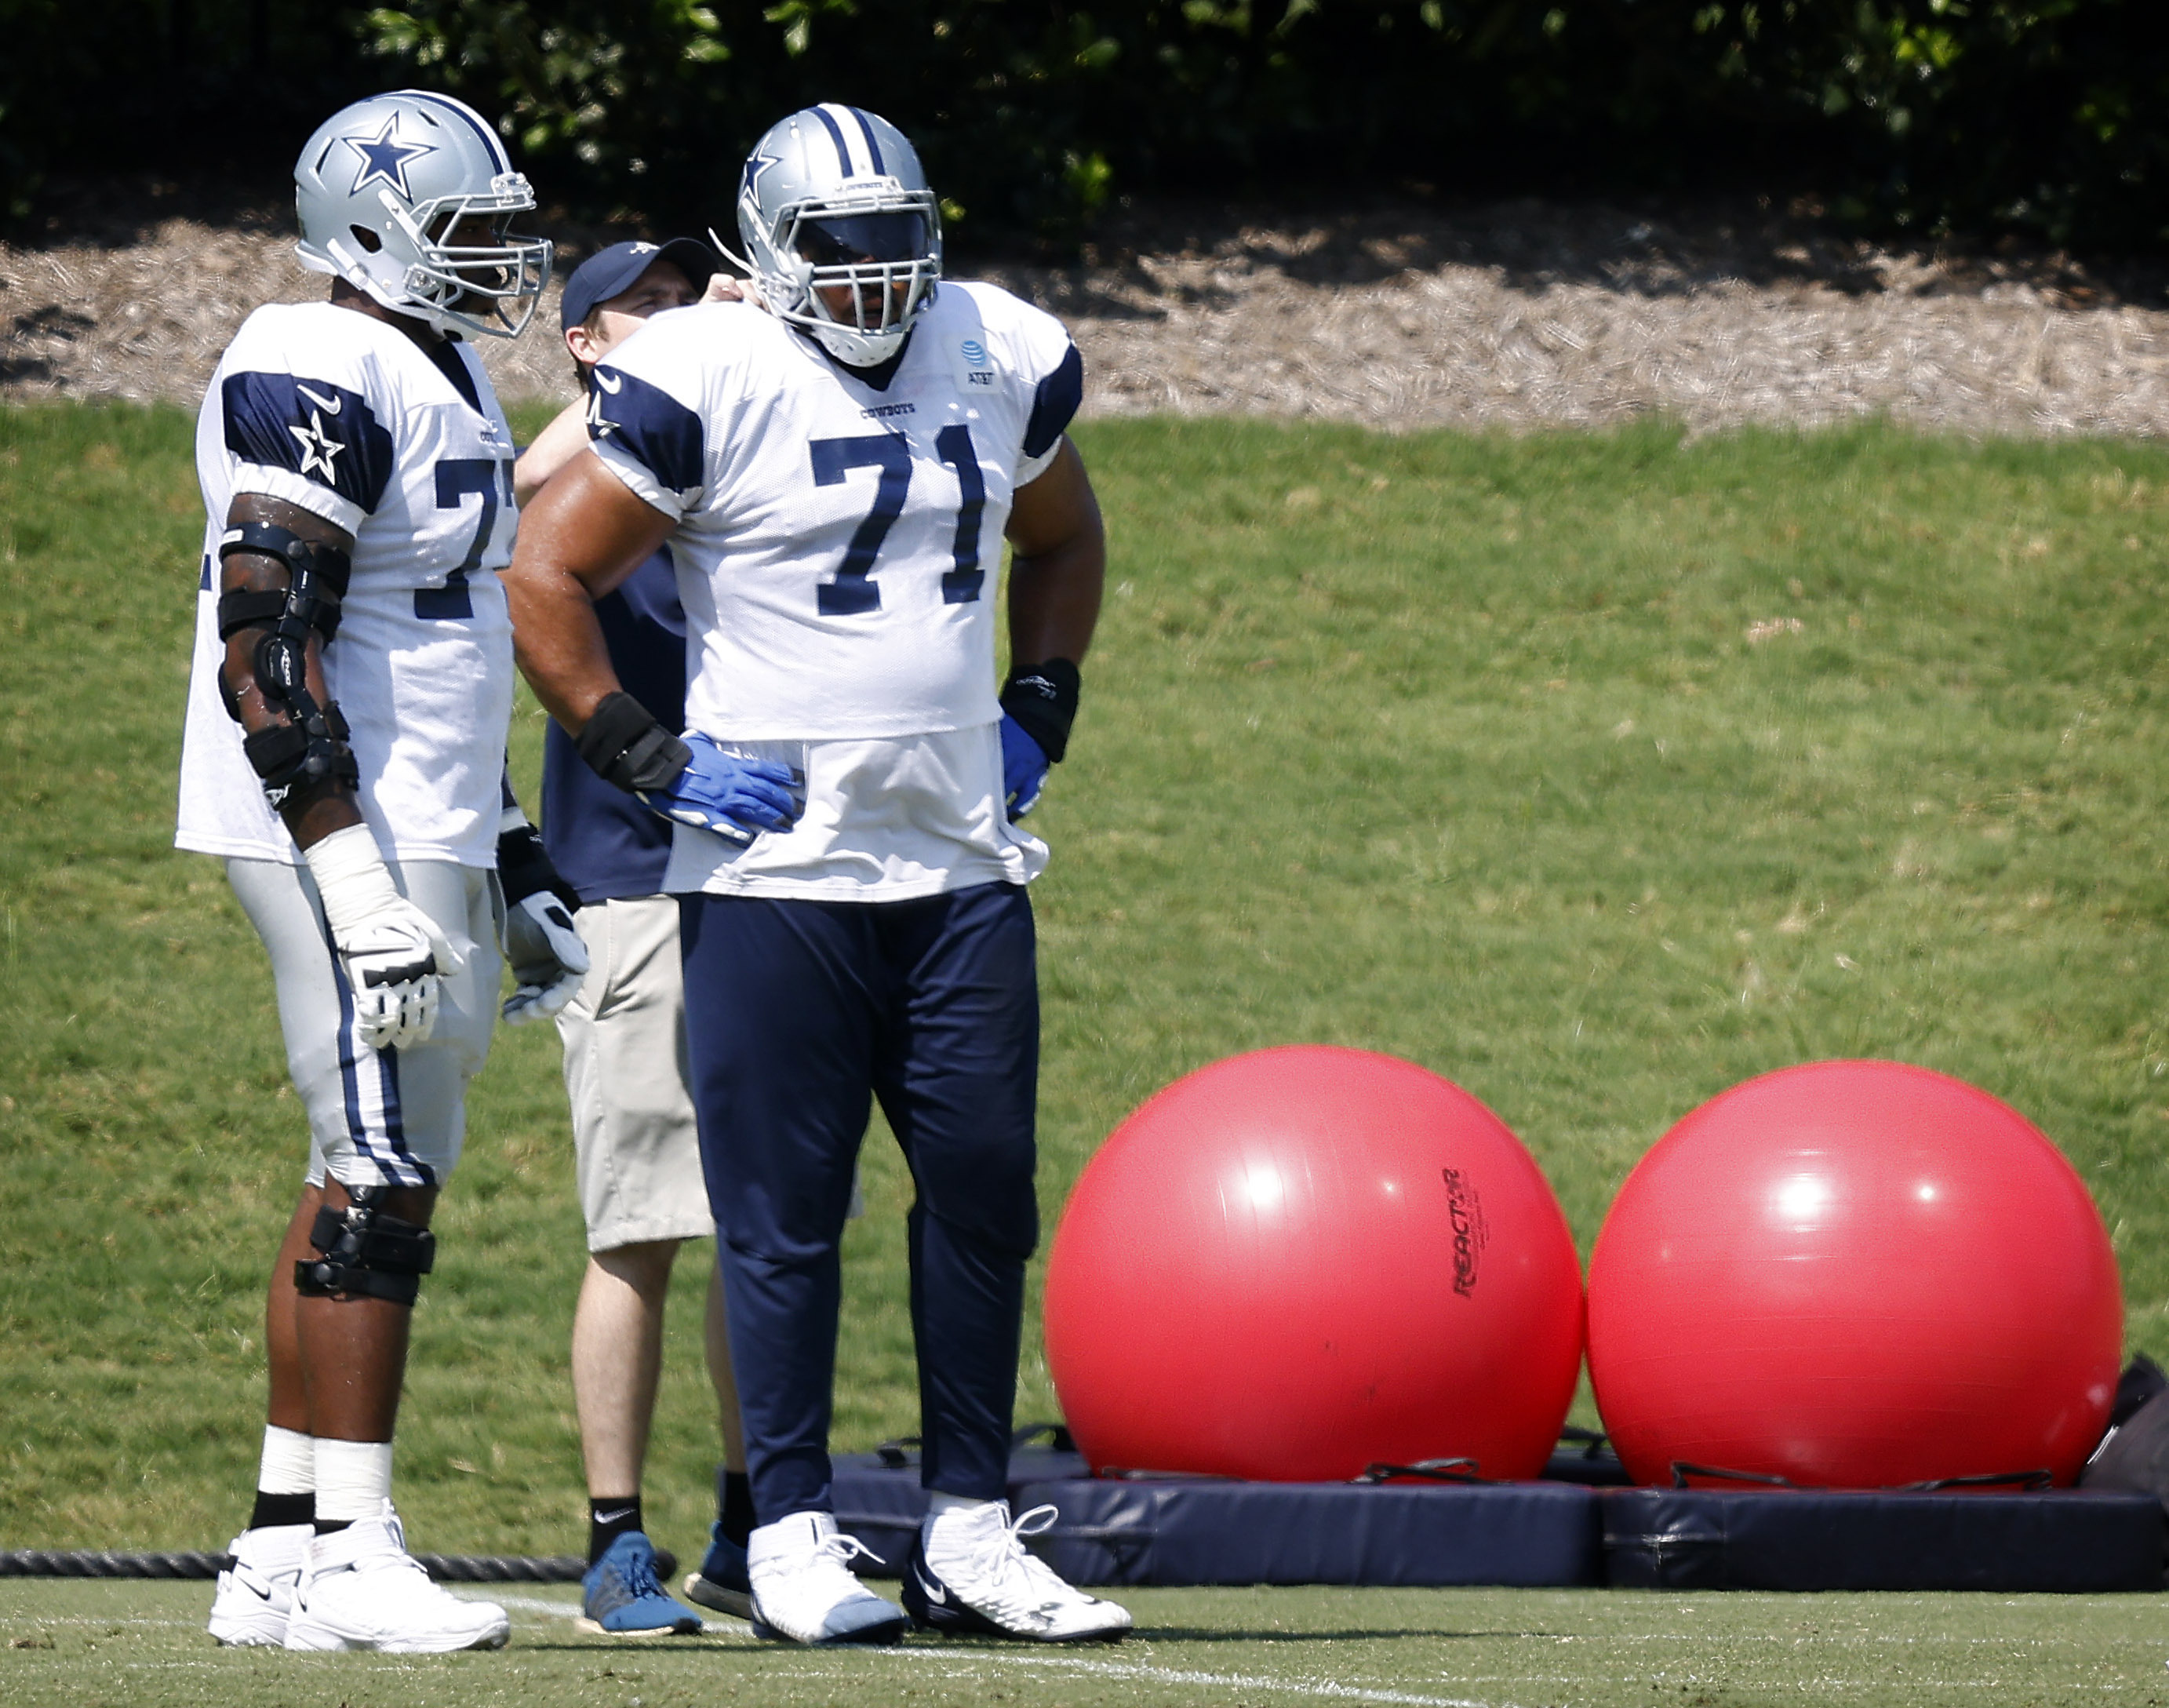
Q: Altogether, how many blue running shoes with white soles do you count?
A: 2